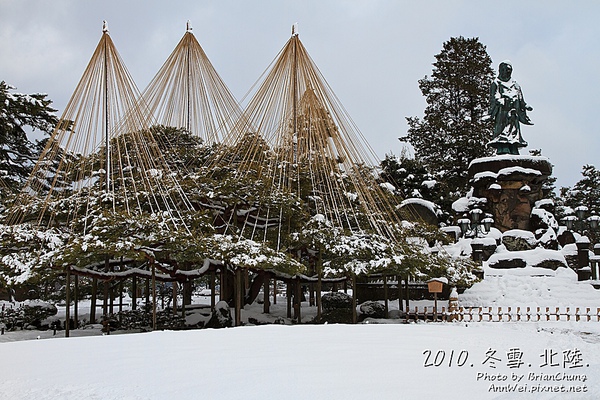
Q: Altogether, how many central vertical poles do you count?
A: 3